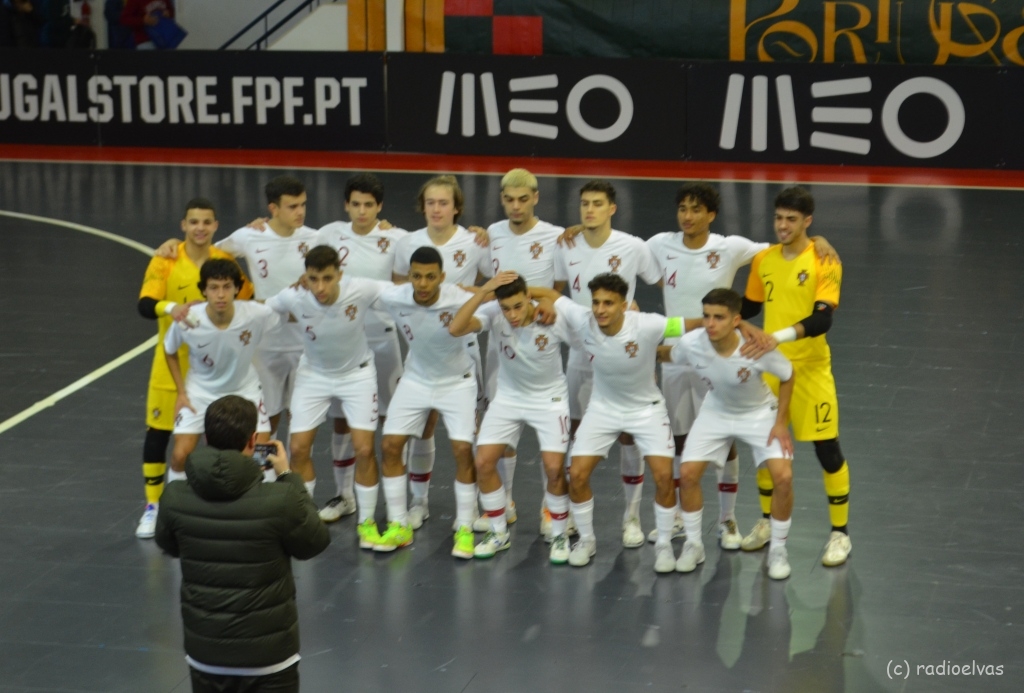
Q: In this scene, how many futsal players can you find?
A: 14